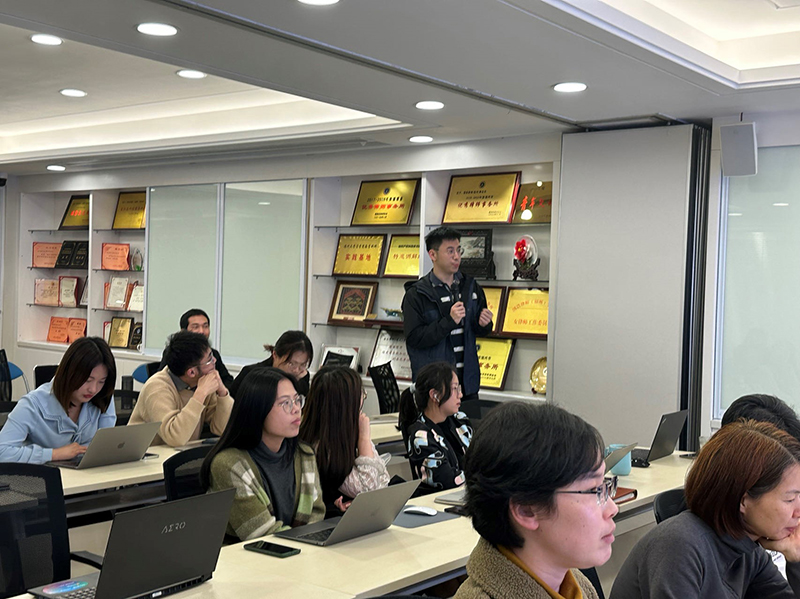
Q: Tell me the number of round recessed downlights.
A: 9